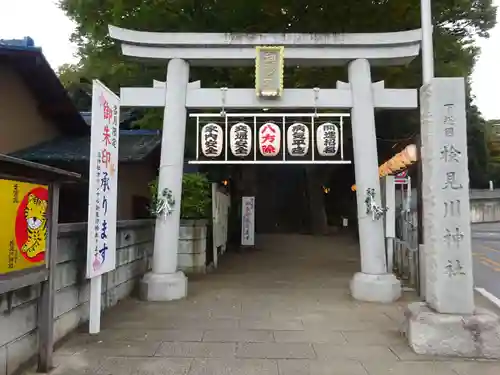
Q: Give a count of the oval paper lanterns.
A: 5